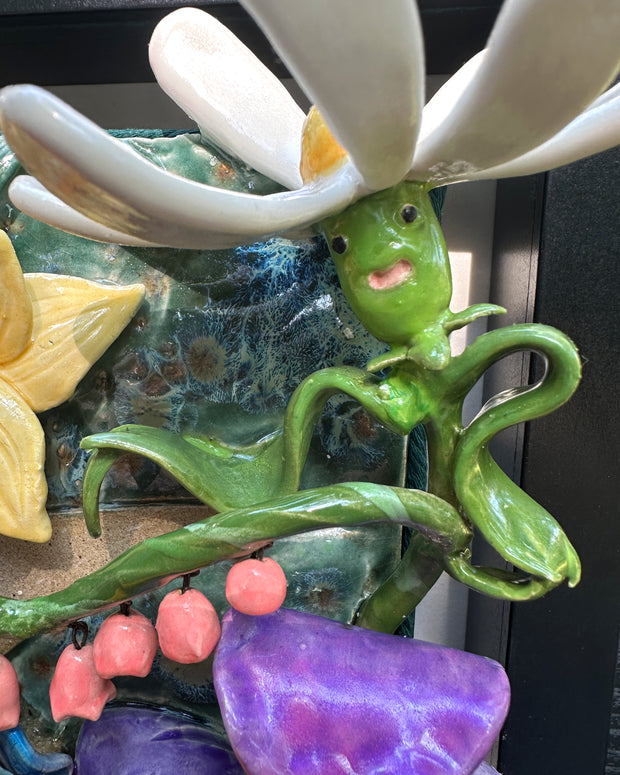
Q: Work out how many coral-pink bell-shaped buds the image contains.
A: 5